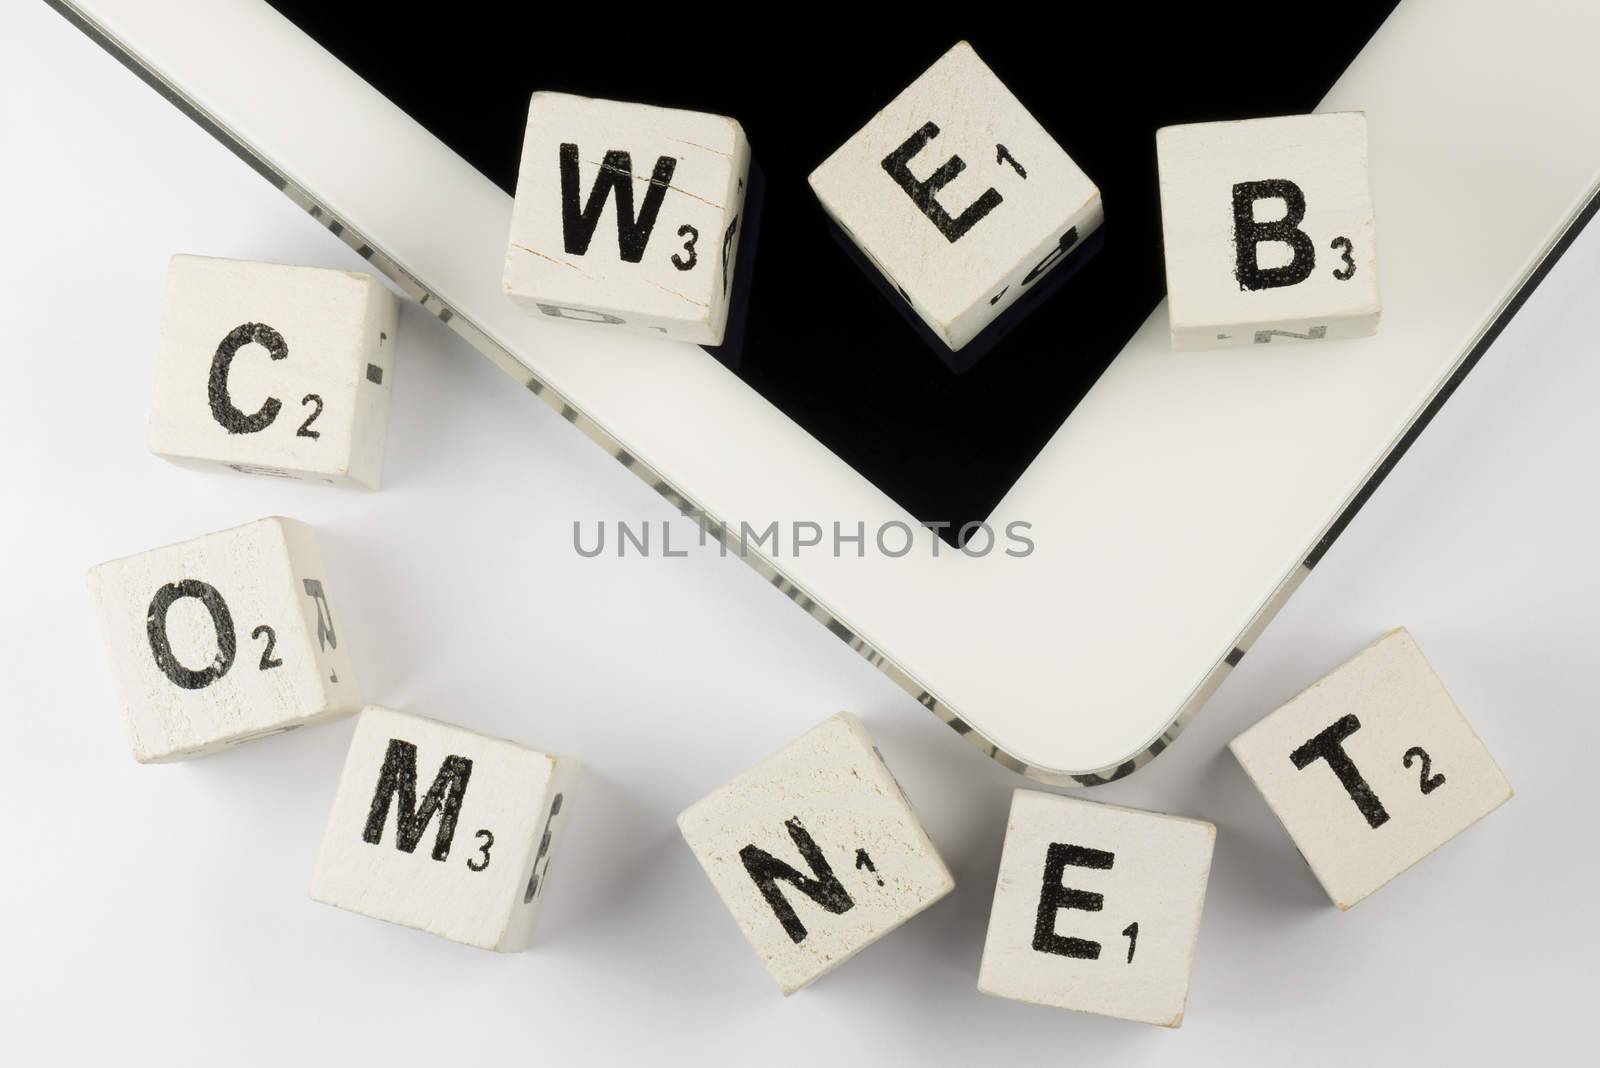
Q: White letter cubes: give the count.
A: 9